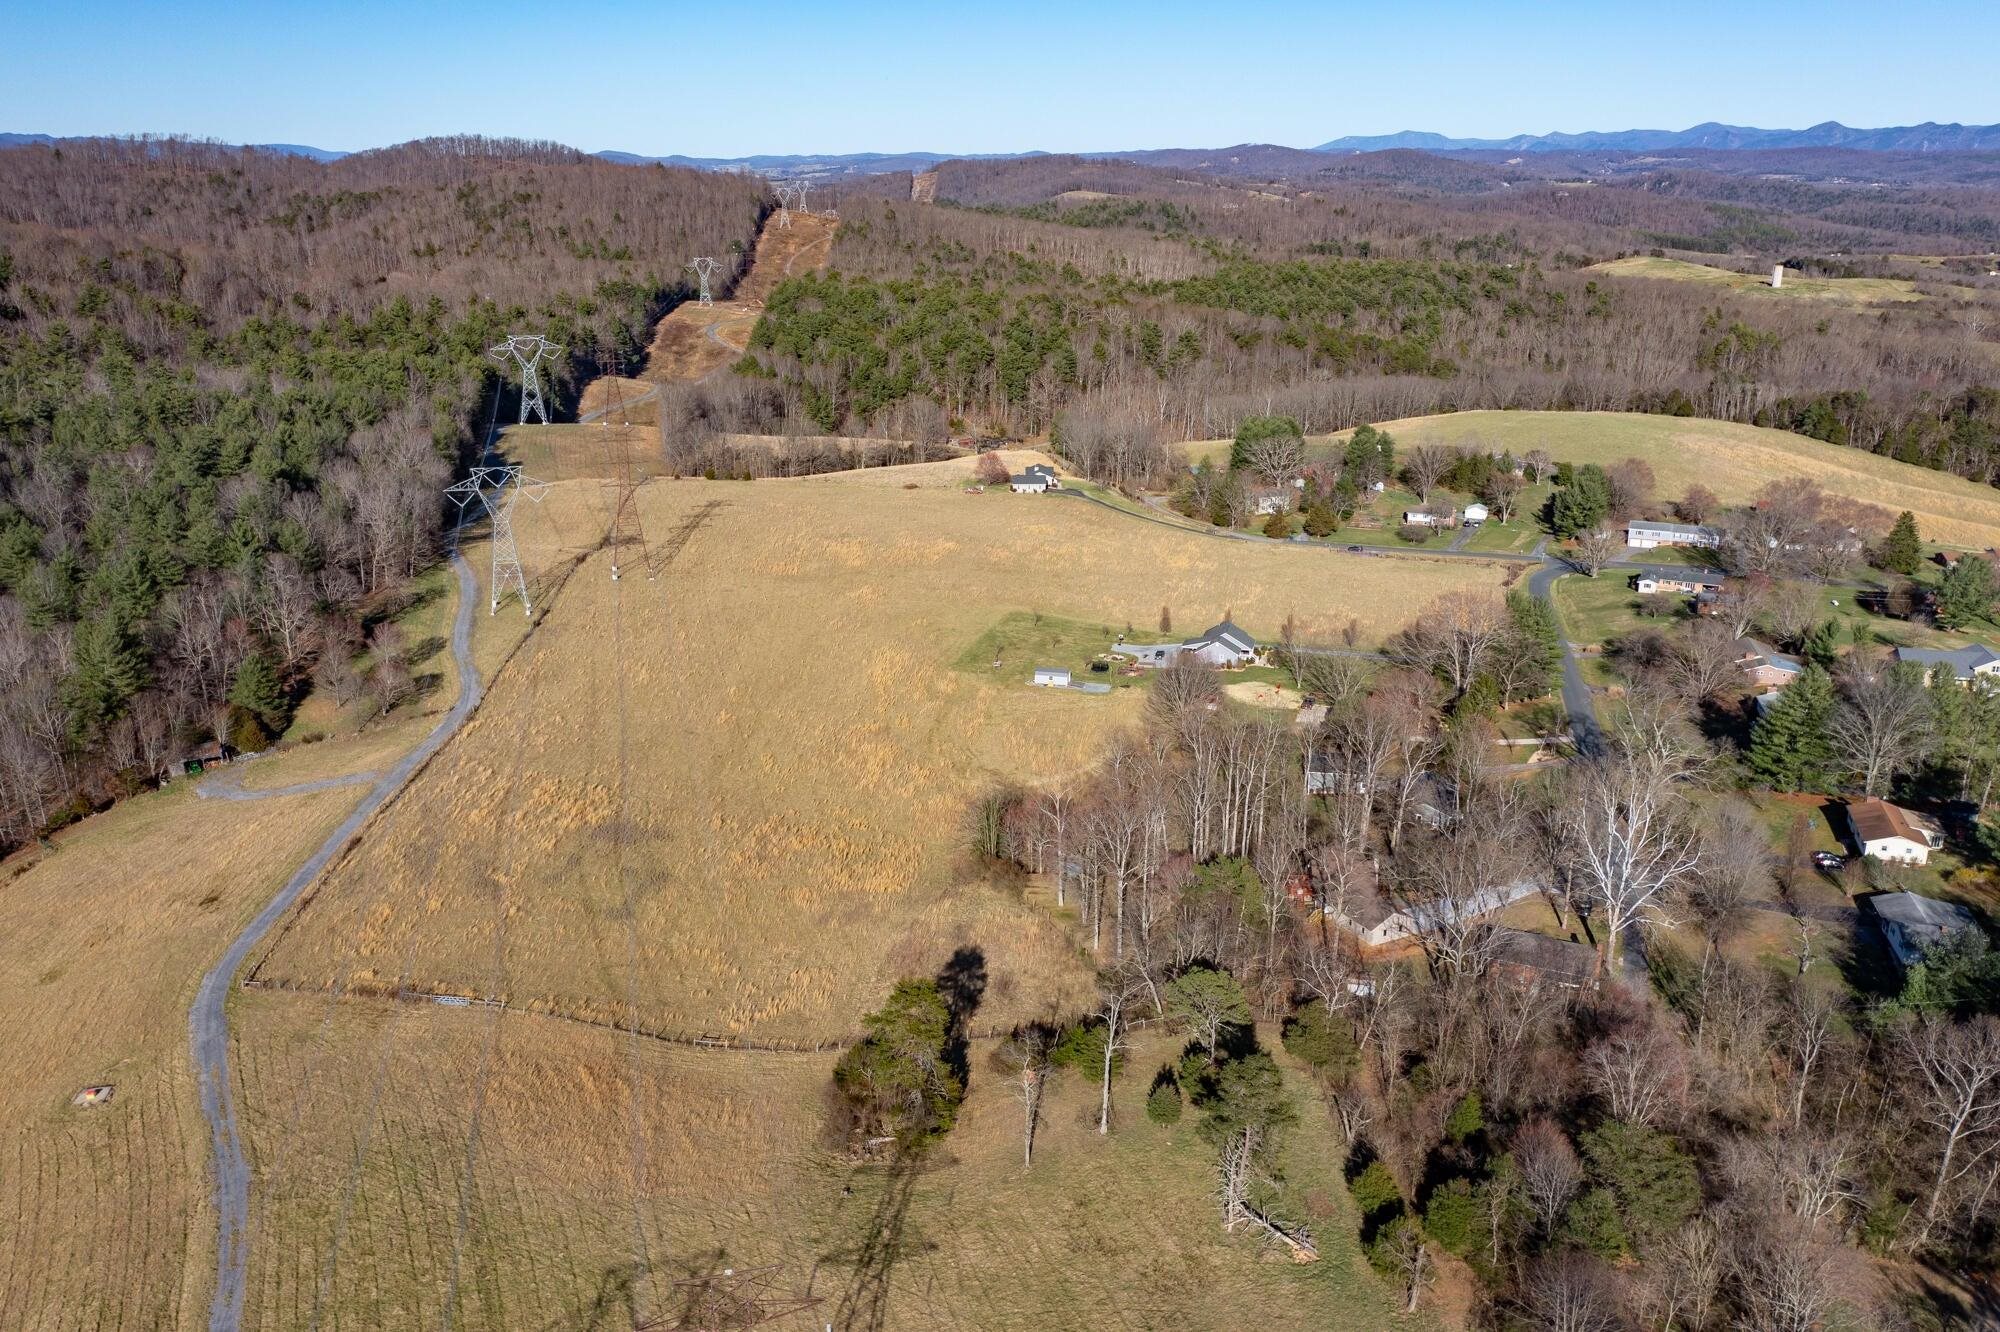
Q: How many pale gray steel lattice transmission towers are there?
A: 5